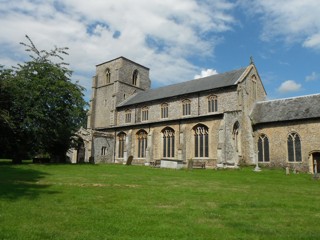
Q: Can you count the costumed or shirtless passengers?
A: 0